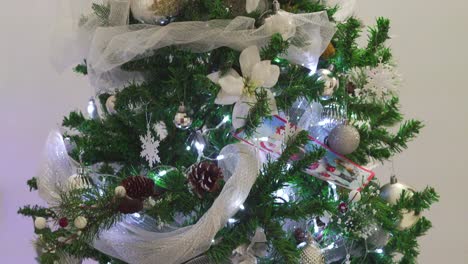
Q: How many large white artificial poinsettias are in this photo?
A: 1